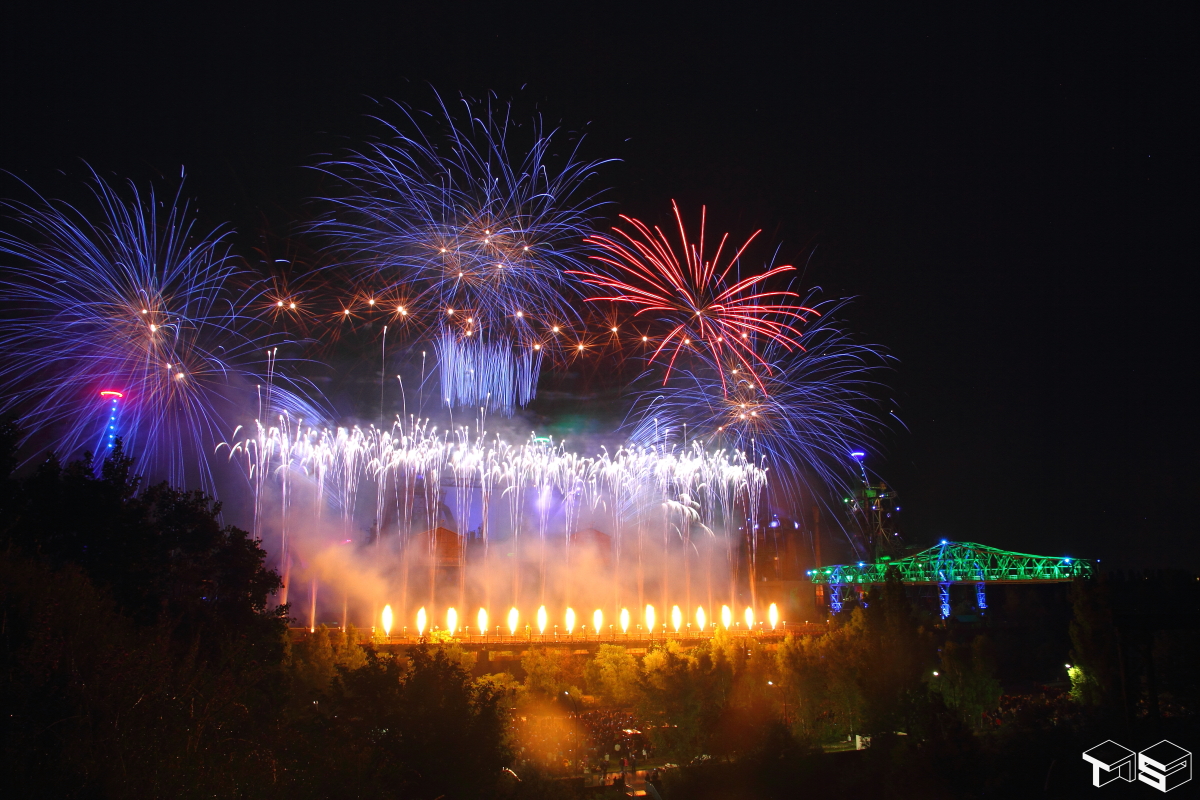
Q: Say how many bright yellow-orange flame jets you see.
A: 15